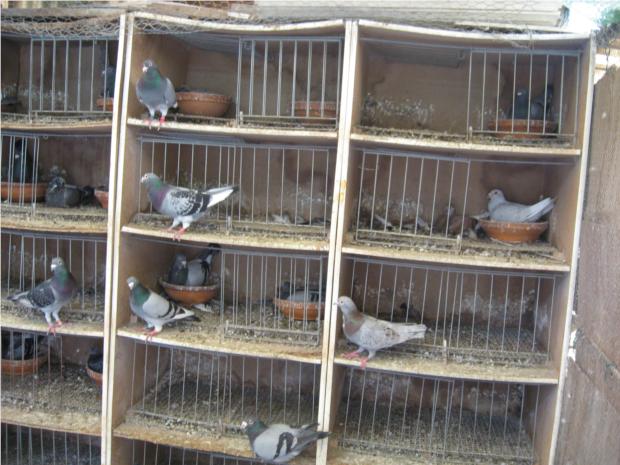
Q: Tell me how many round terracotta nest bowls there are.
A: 11